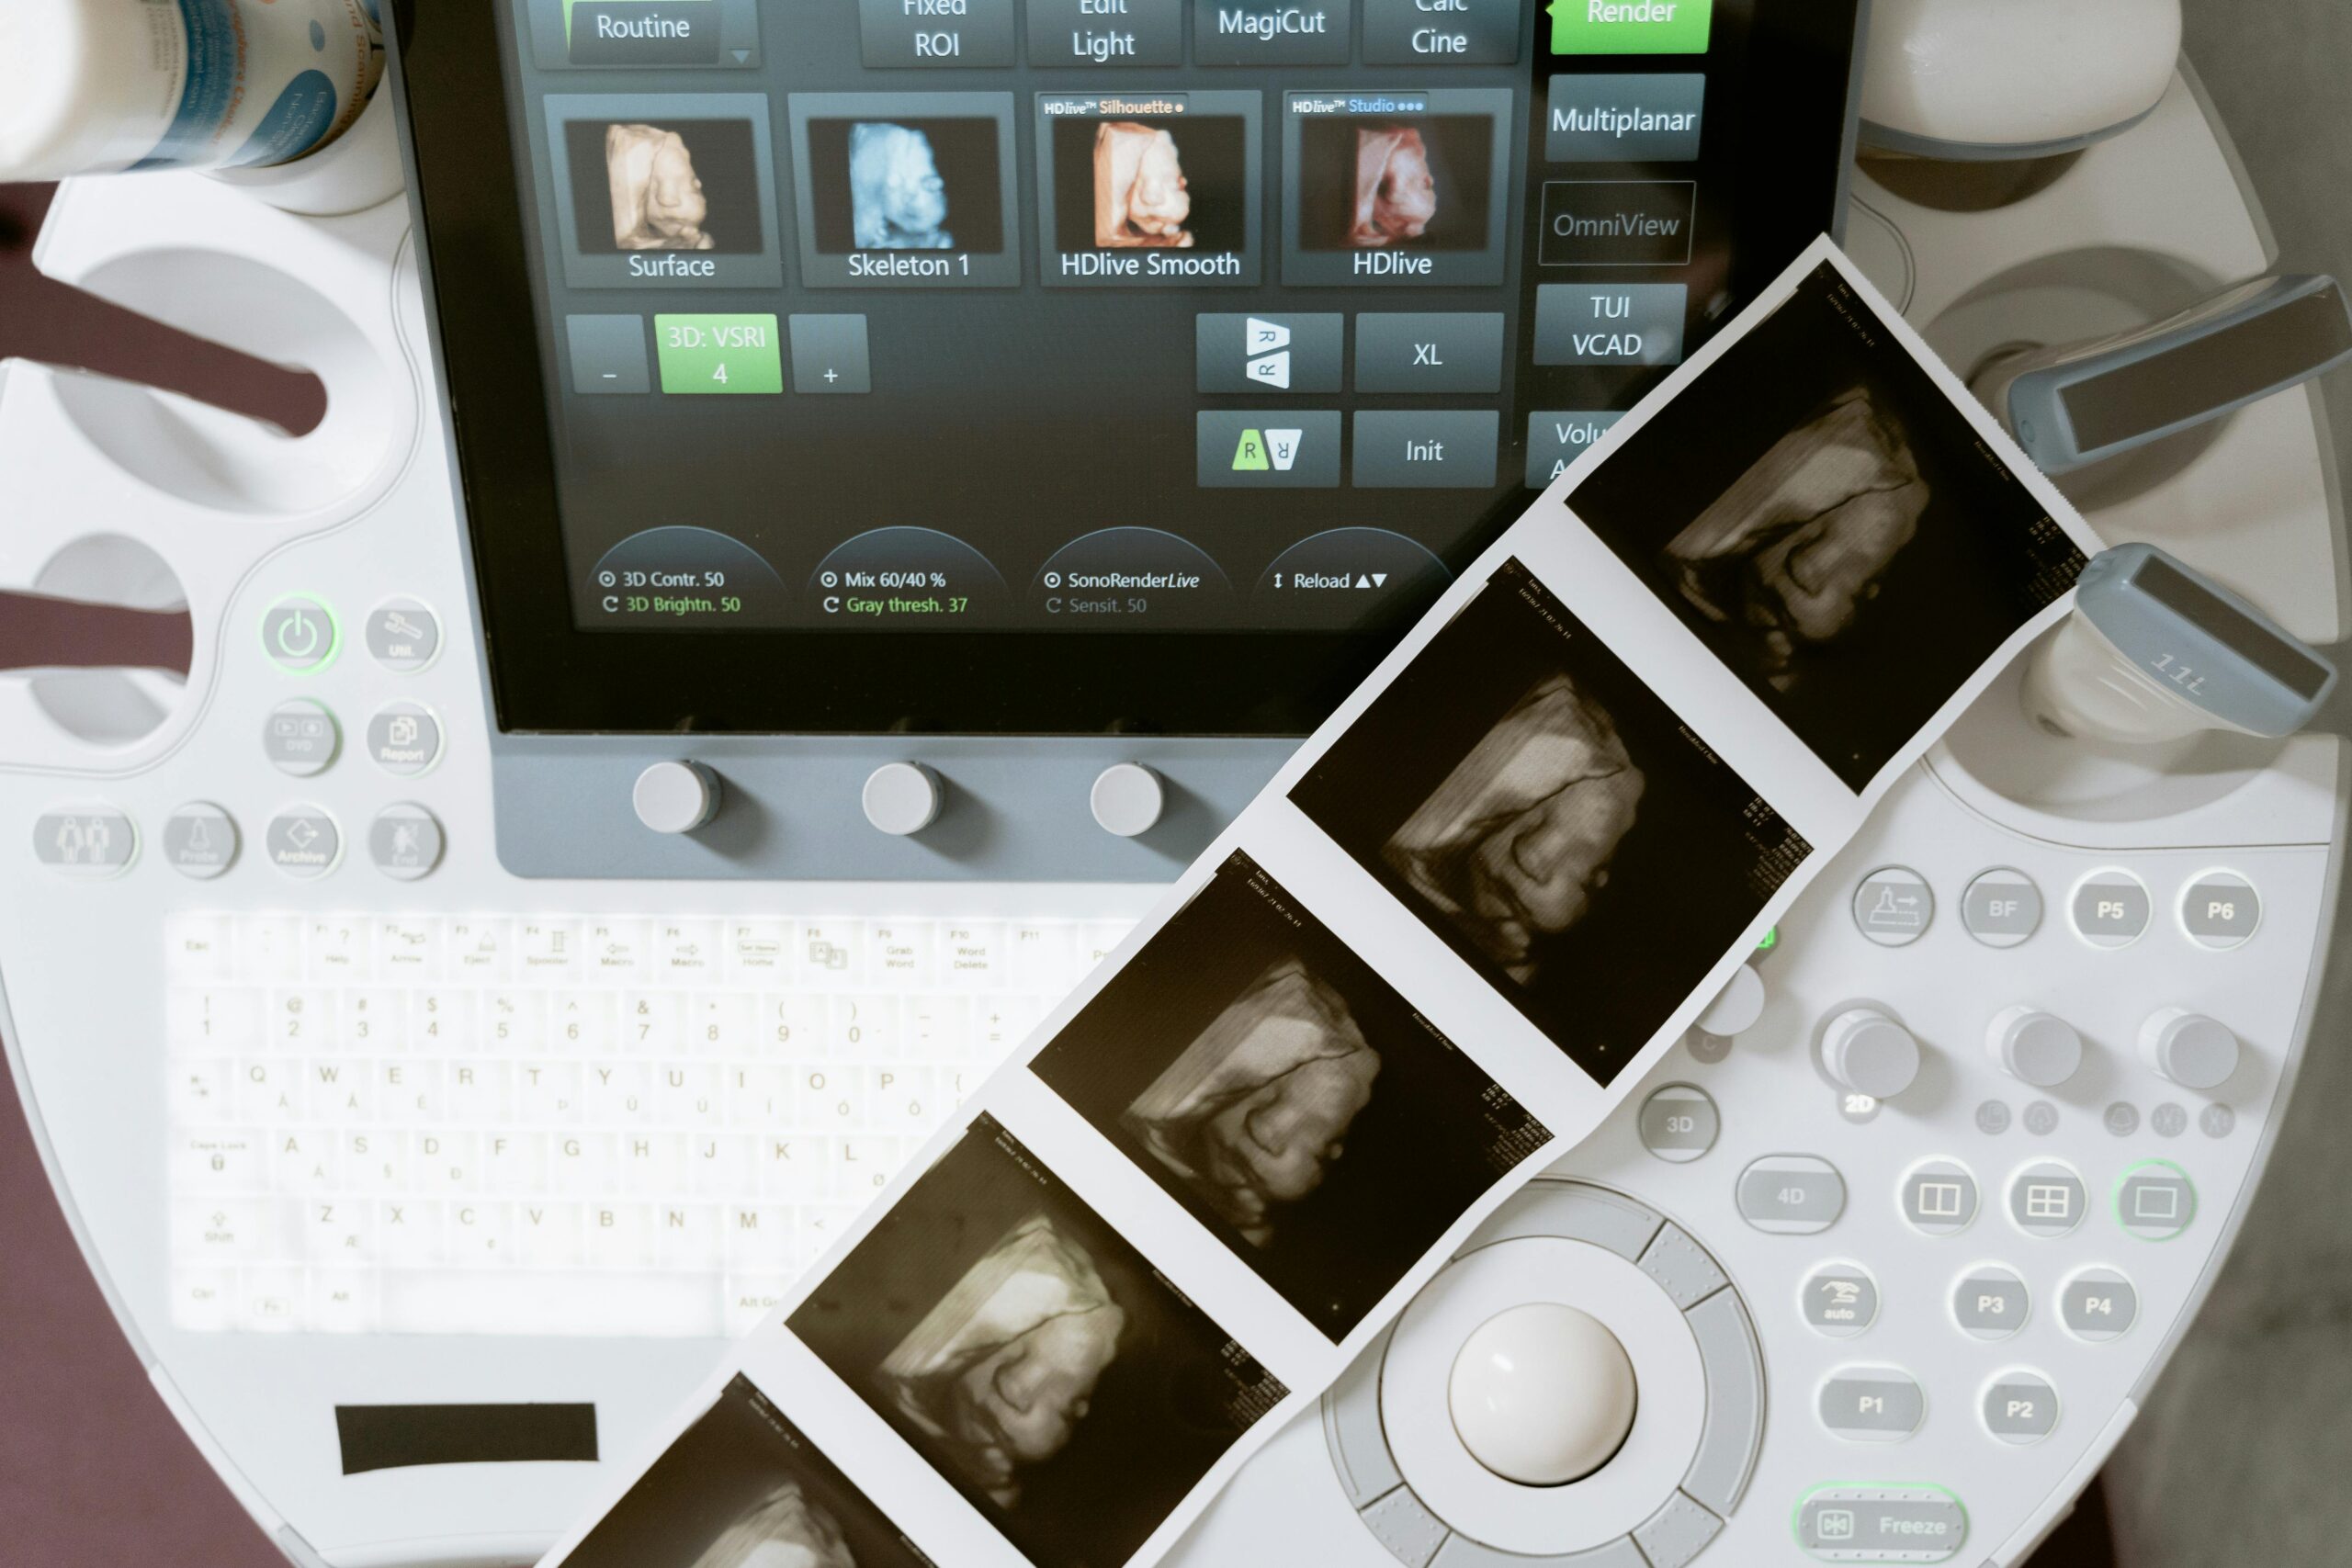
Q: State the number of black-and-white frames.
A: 5